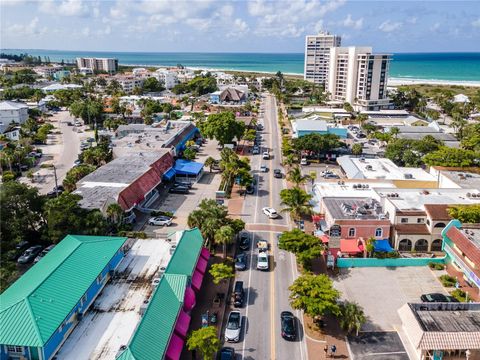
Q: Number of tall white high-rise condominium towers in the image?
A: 2